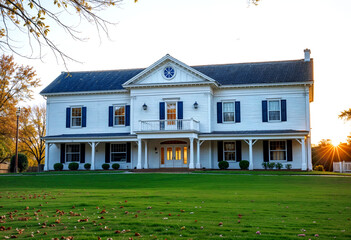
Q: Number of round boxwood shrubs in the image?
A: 7